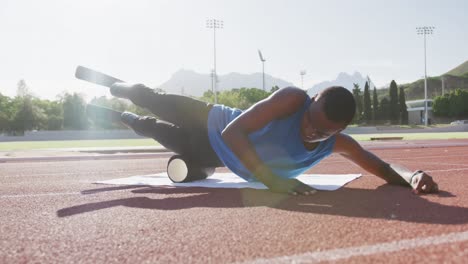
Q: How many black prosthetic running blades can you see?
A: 2